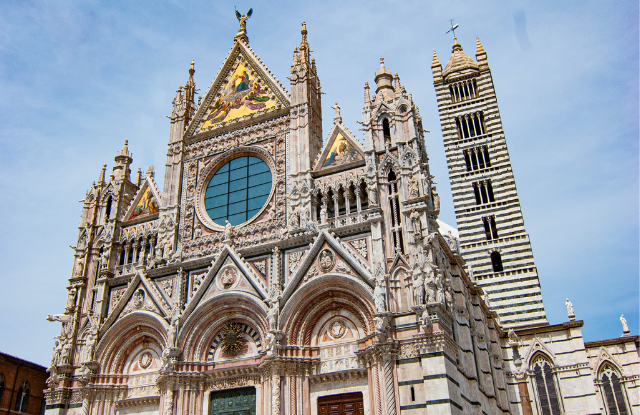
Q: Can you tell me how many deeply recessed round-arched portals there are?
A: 3